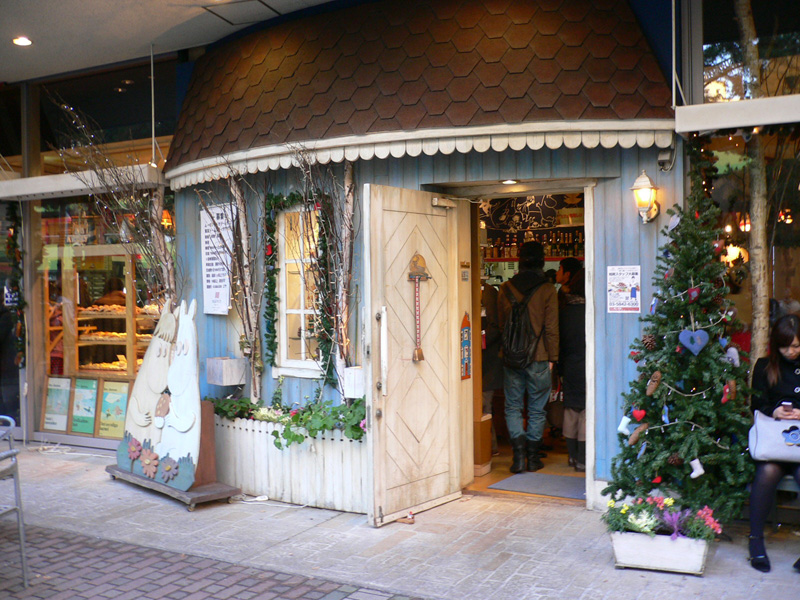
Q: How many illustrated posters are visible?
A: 4